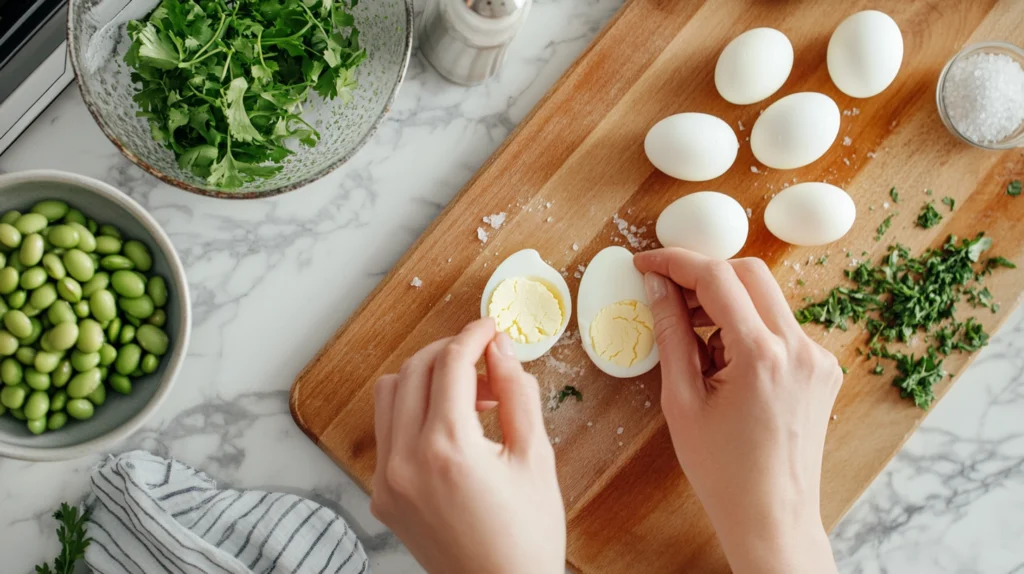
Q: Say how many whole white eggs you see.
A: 6